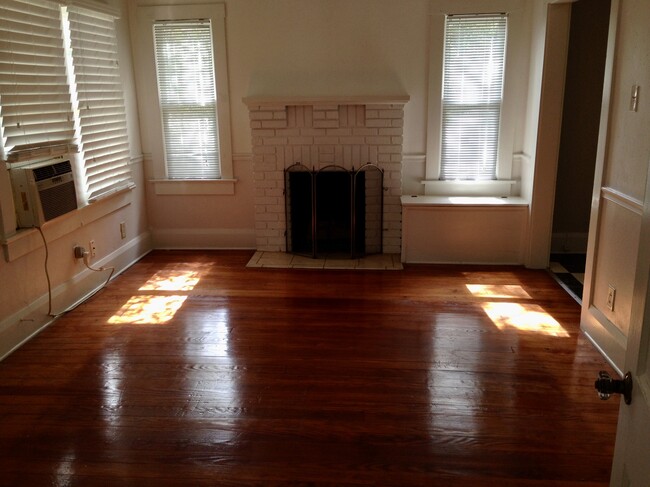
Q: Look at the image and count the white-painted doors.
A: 1